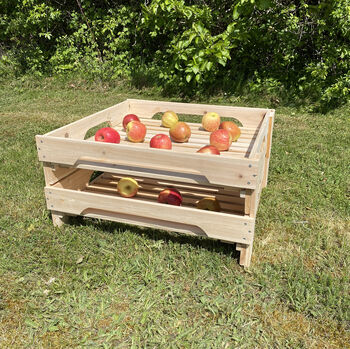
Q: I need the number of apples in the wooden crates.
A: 13